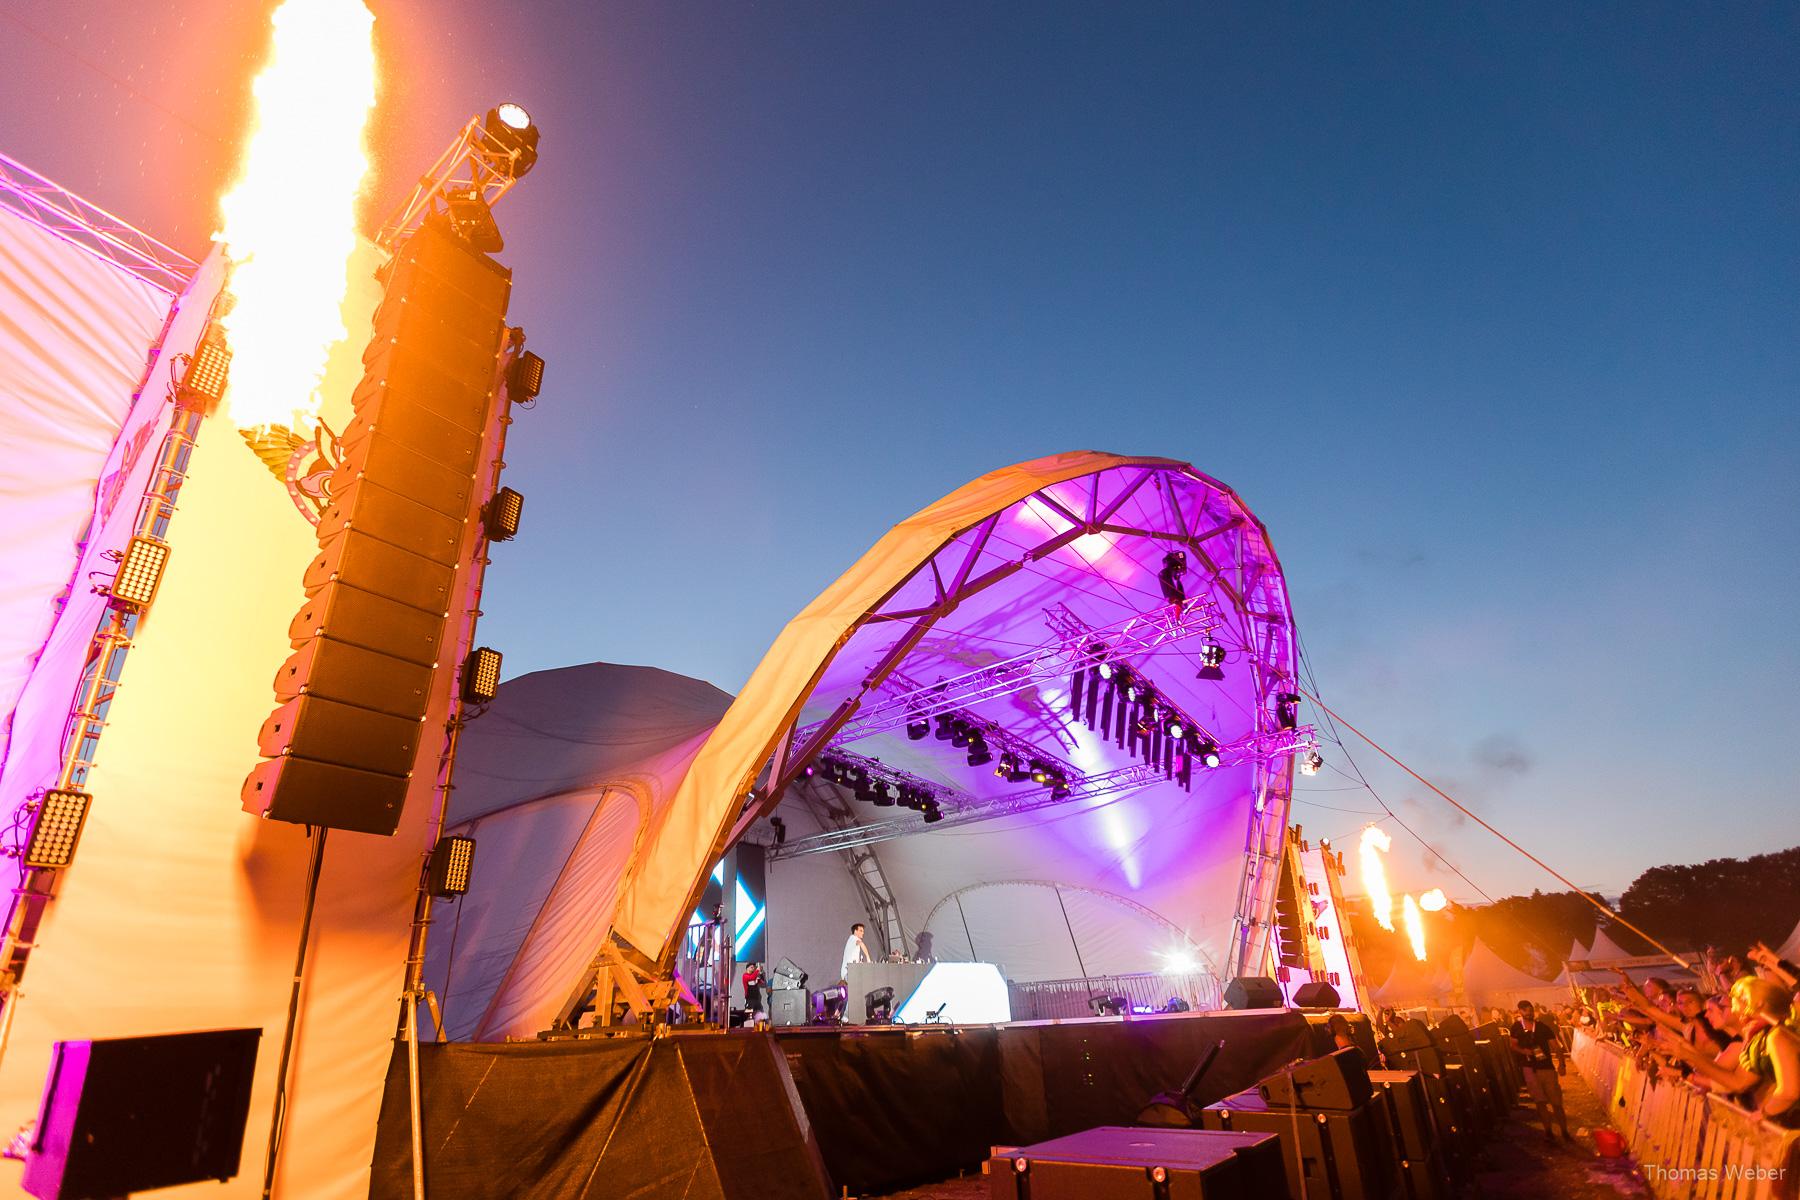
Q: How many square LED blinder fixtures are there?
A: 7